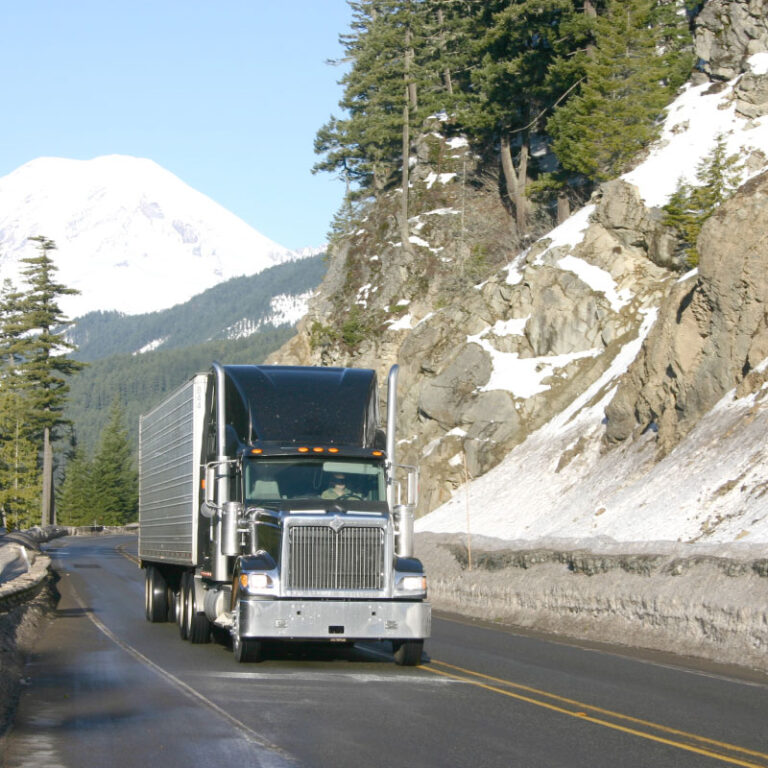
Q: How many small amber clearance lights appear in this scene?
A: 5